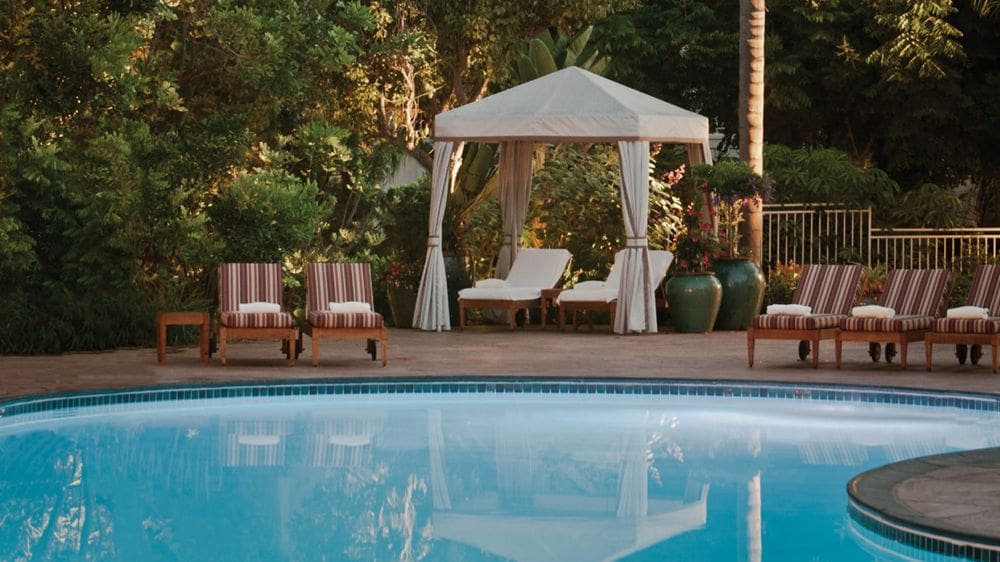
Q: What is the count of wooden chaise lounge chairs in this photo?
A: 7